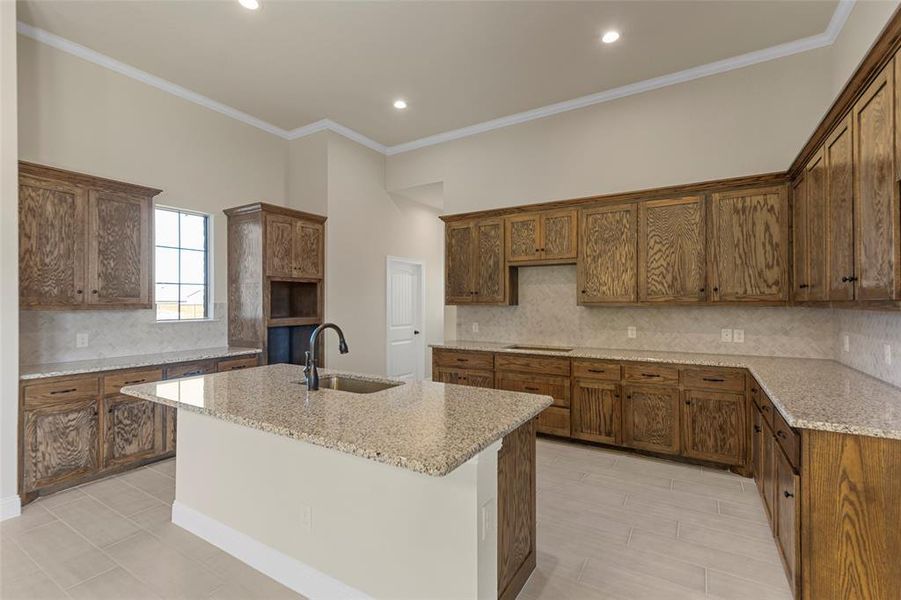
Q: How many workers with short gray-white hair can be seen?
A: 0